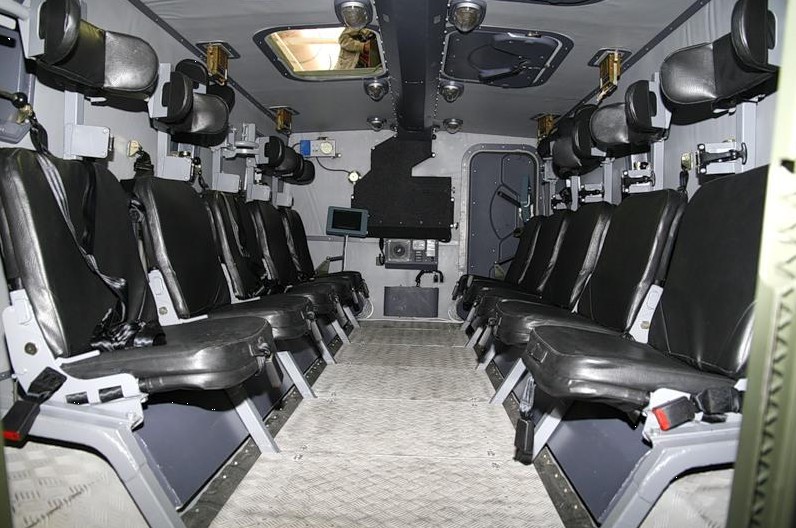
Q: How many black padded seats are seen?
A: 10